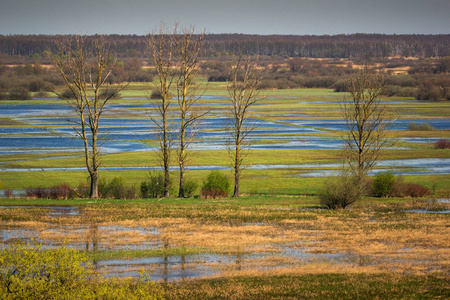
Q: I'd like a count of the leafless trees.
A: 5